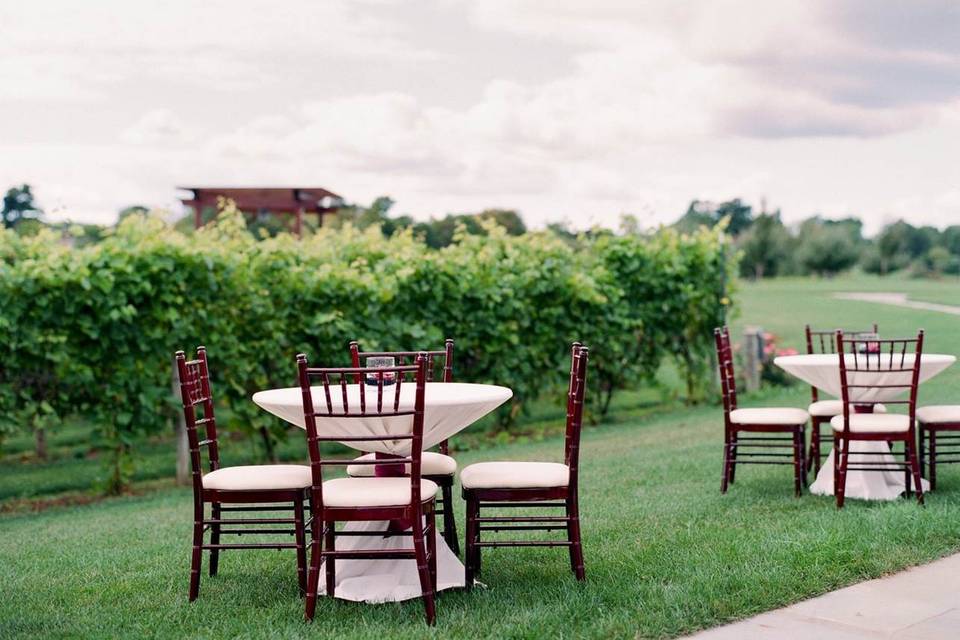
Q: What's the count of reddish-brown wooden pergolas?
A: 1